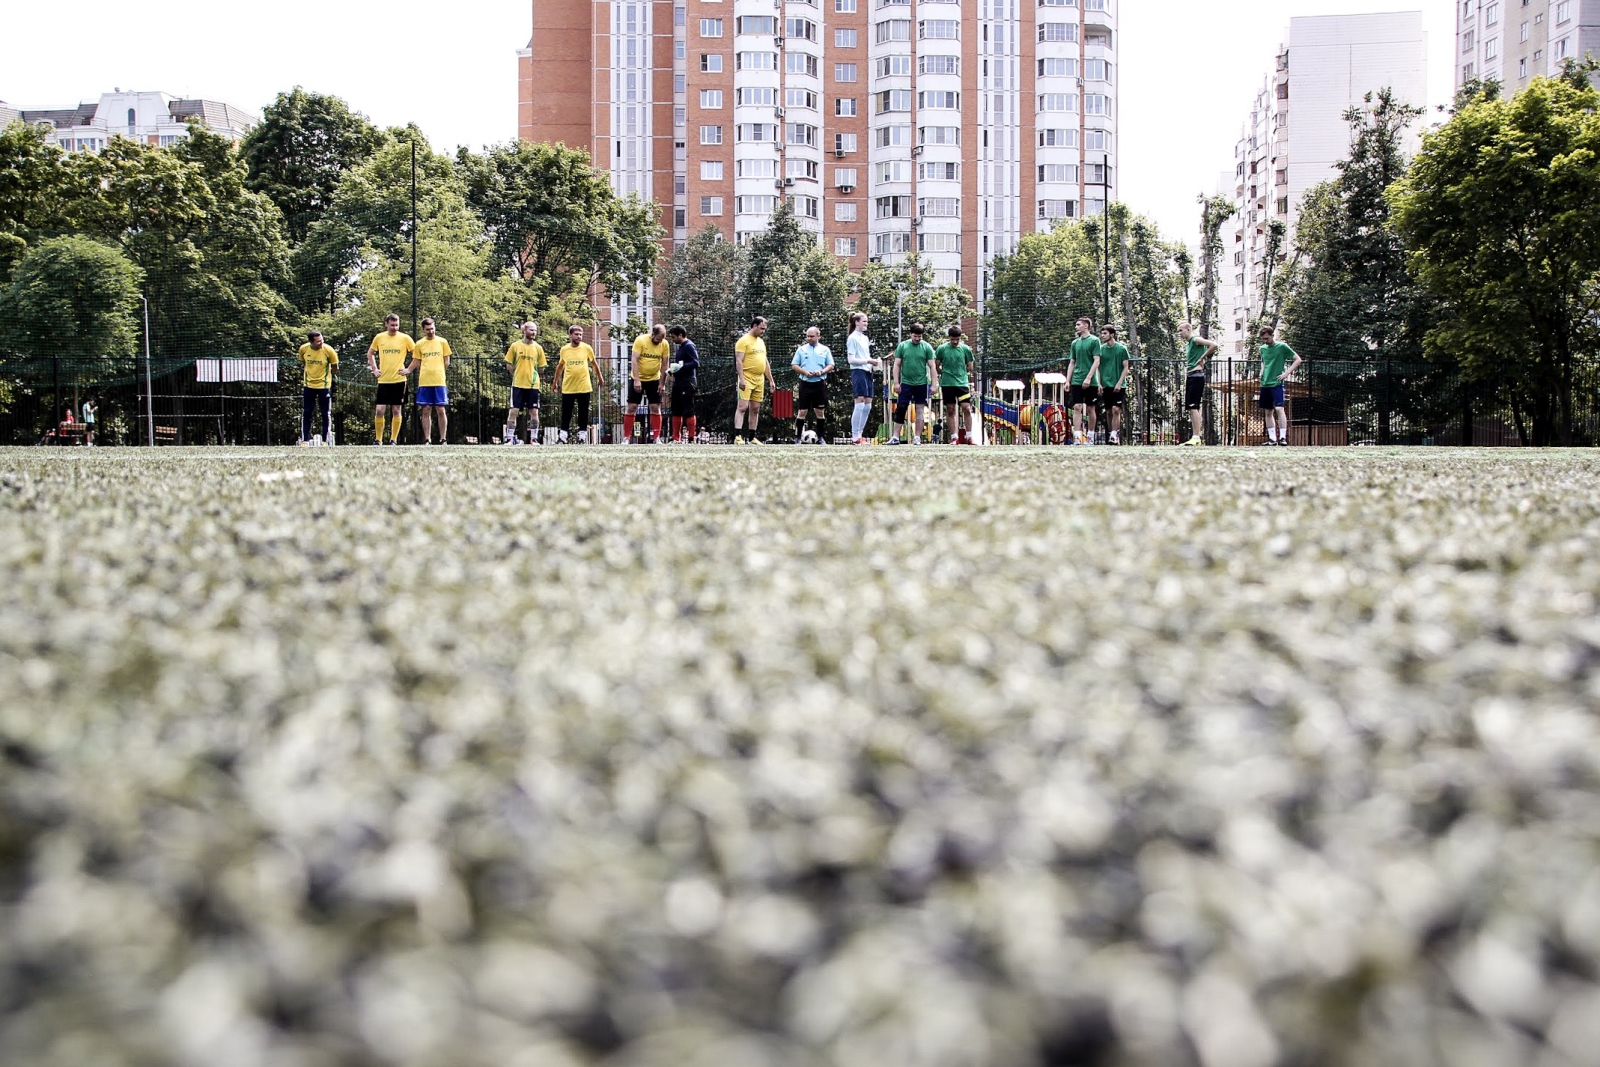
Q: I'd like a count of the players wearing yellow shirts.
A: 7